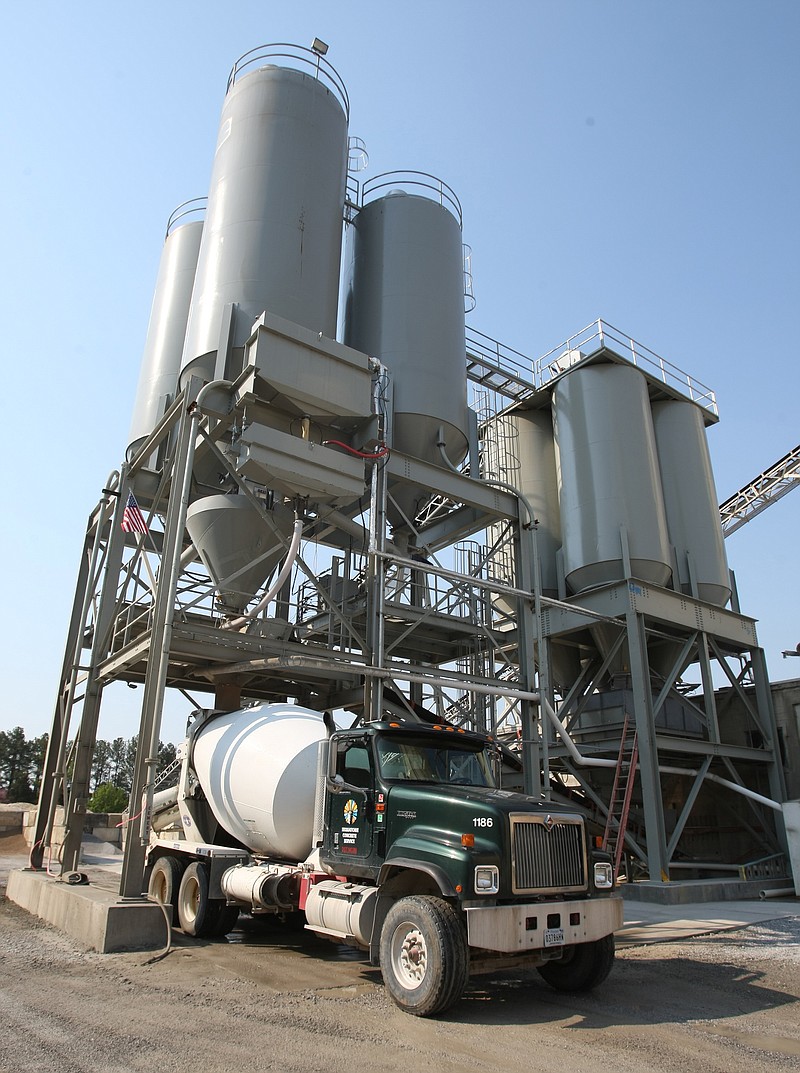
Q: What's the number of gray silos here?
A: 6